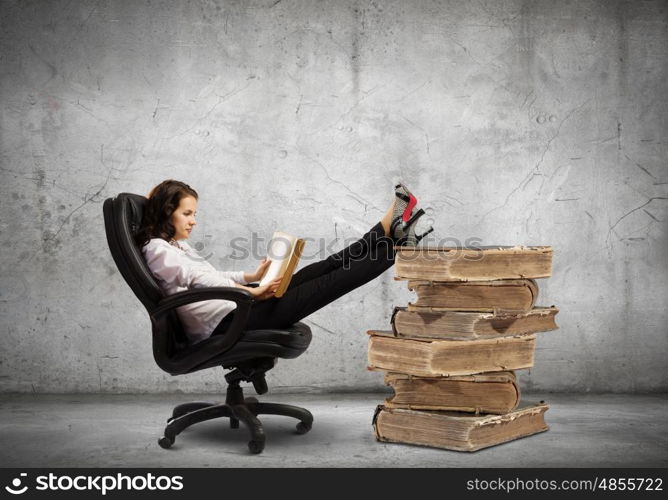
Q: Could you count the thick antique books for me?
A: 6